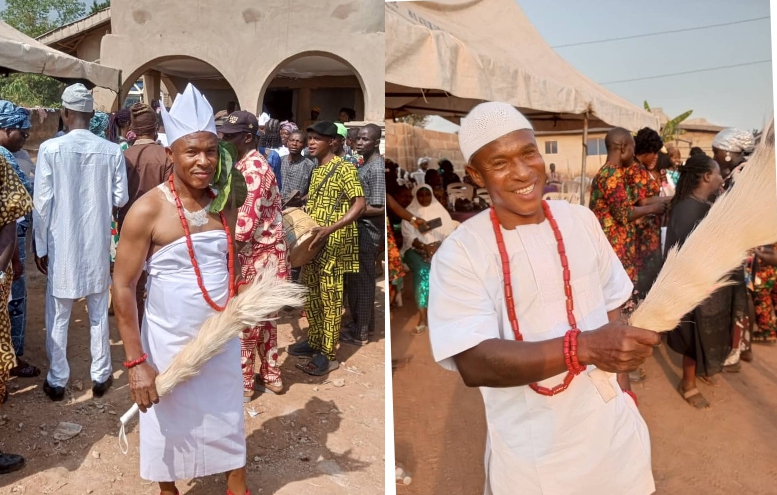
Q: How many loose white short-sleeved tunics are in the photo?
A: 1